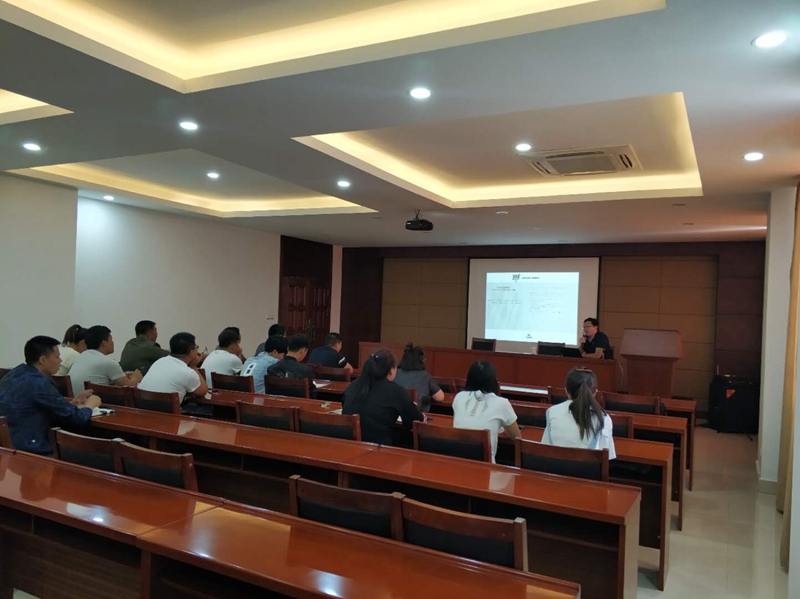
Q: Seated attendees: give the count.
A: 15